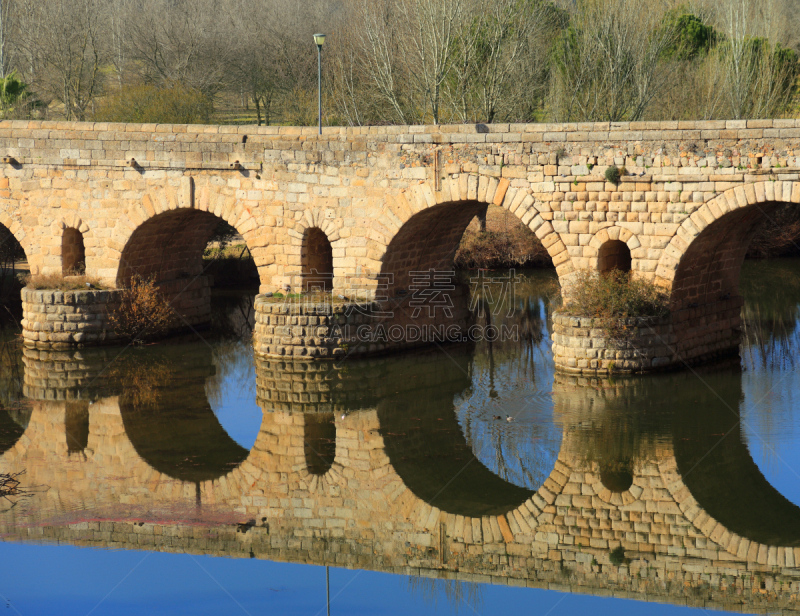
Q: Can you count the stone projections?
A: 3